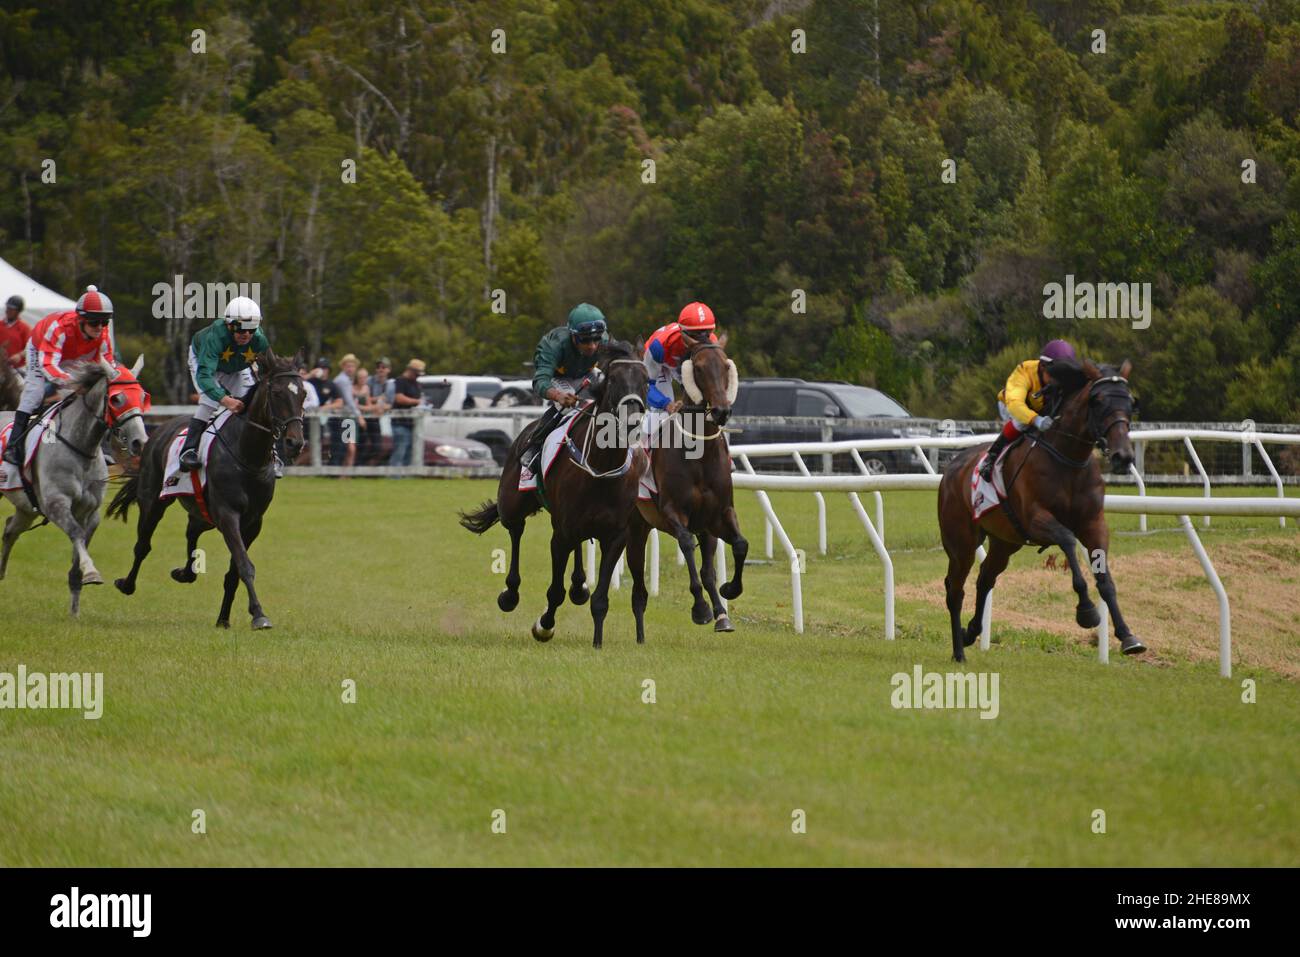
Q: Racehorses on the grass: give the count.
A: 5